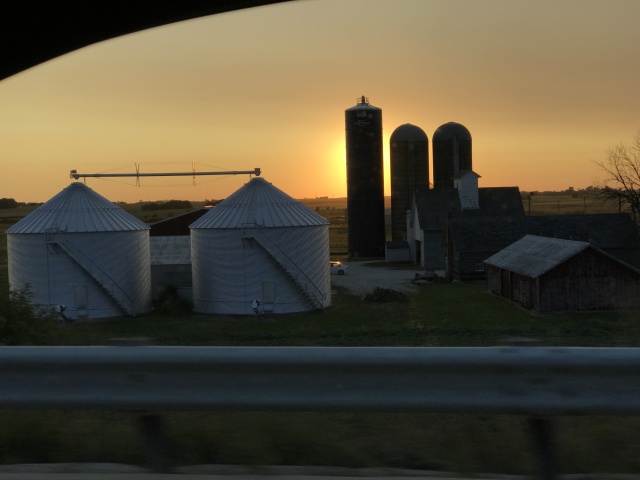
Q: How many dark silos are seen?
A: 3